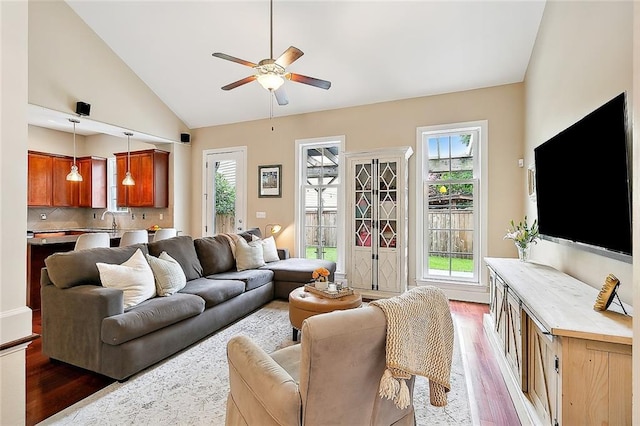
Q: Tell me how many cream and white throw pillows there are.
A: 4